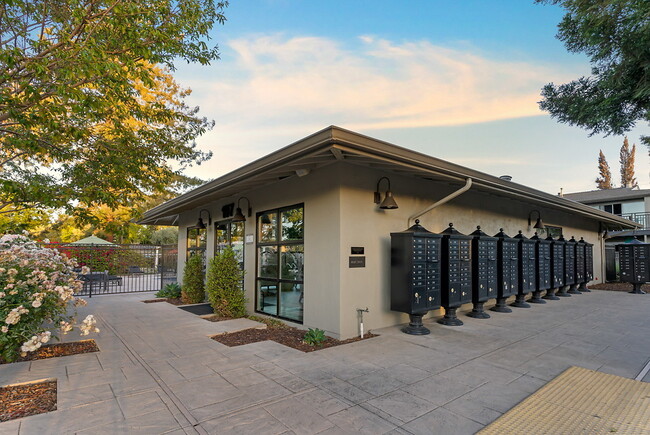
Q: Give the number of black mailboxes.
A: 11